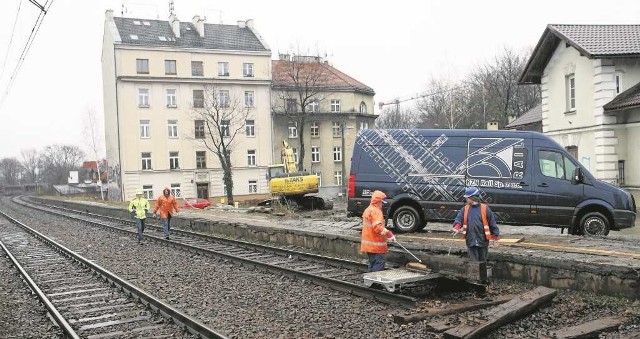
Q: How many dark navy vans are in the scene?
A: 1